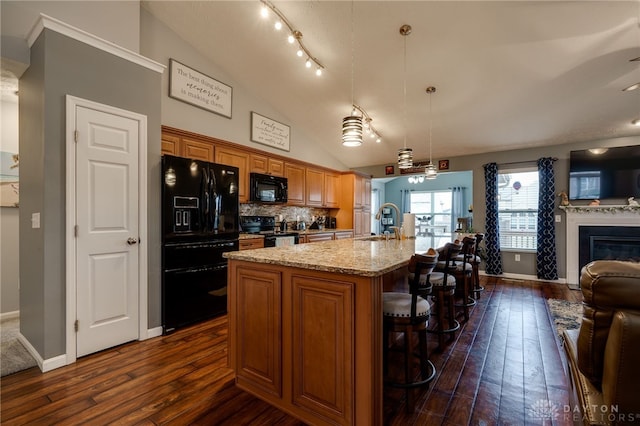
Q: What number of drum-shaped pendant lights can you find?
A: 3